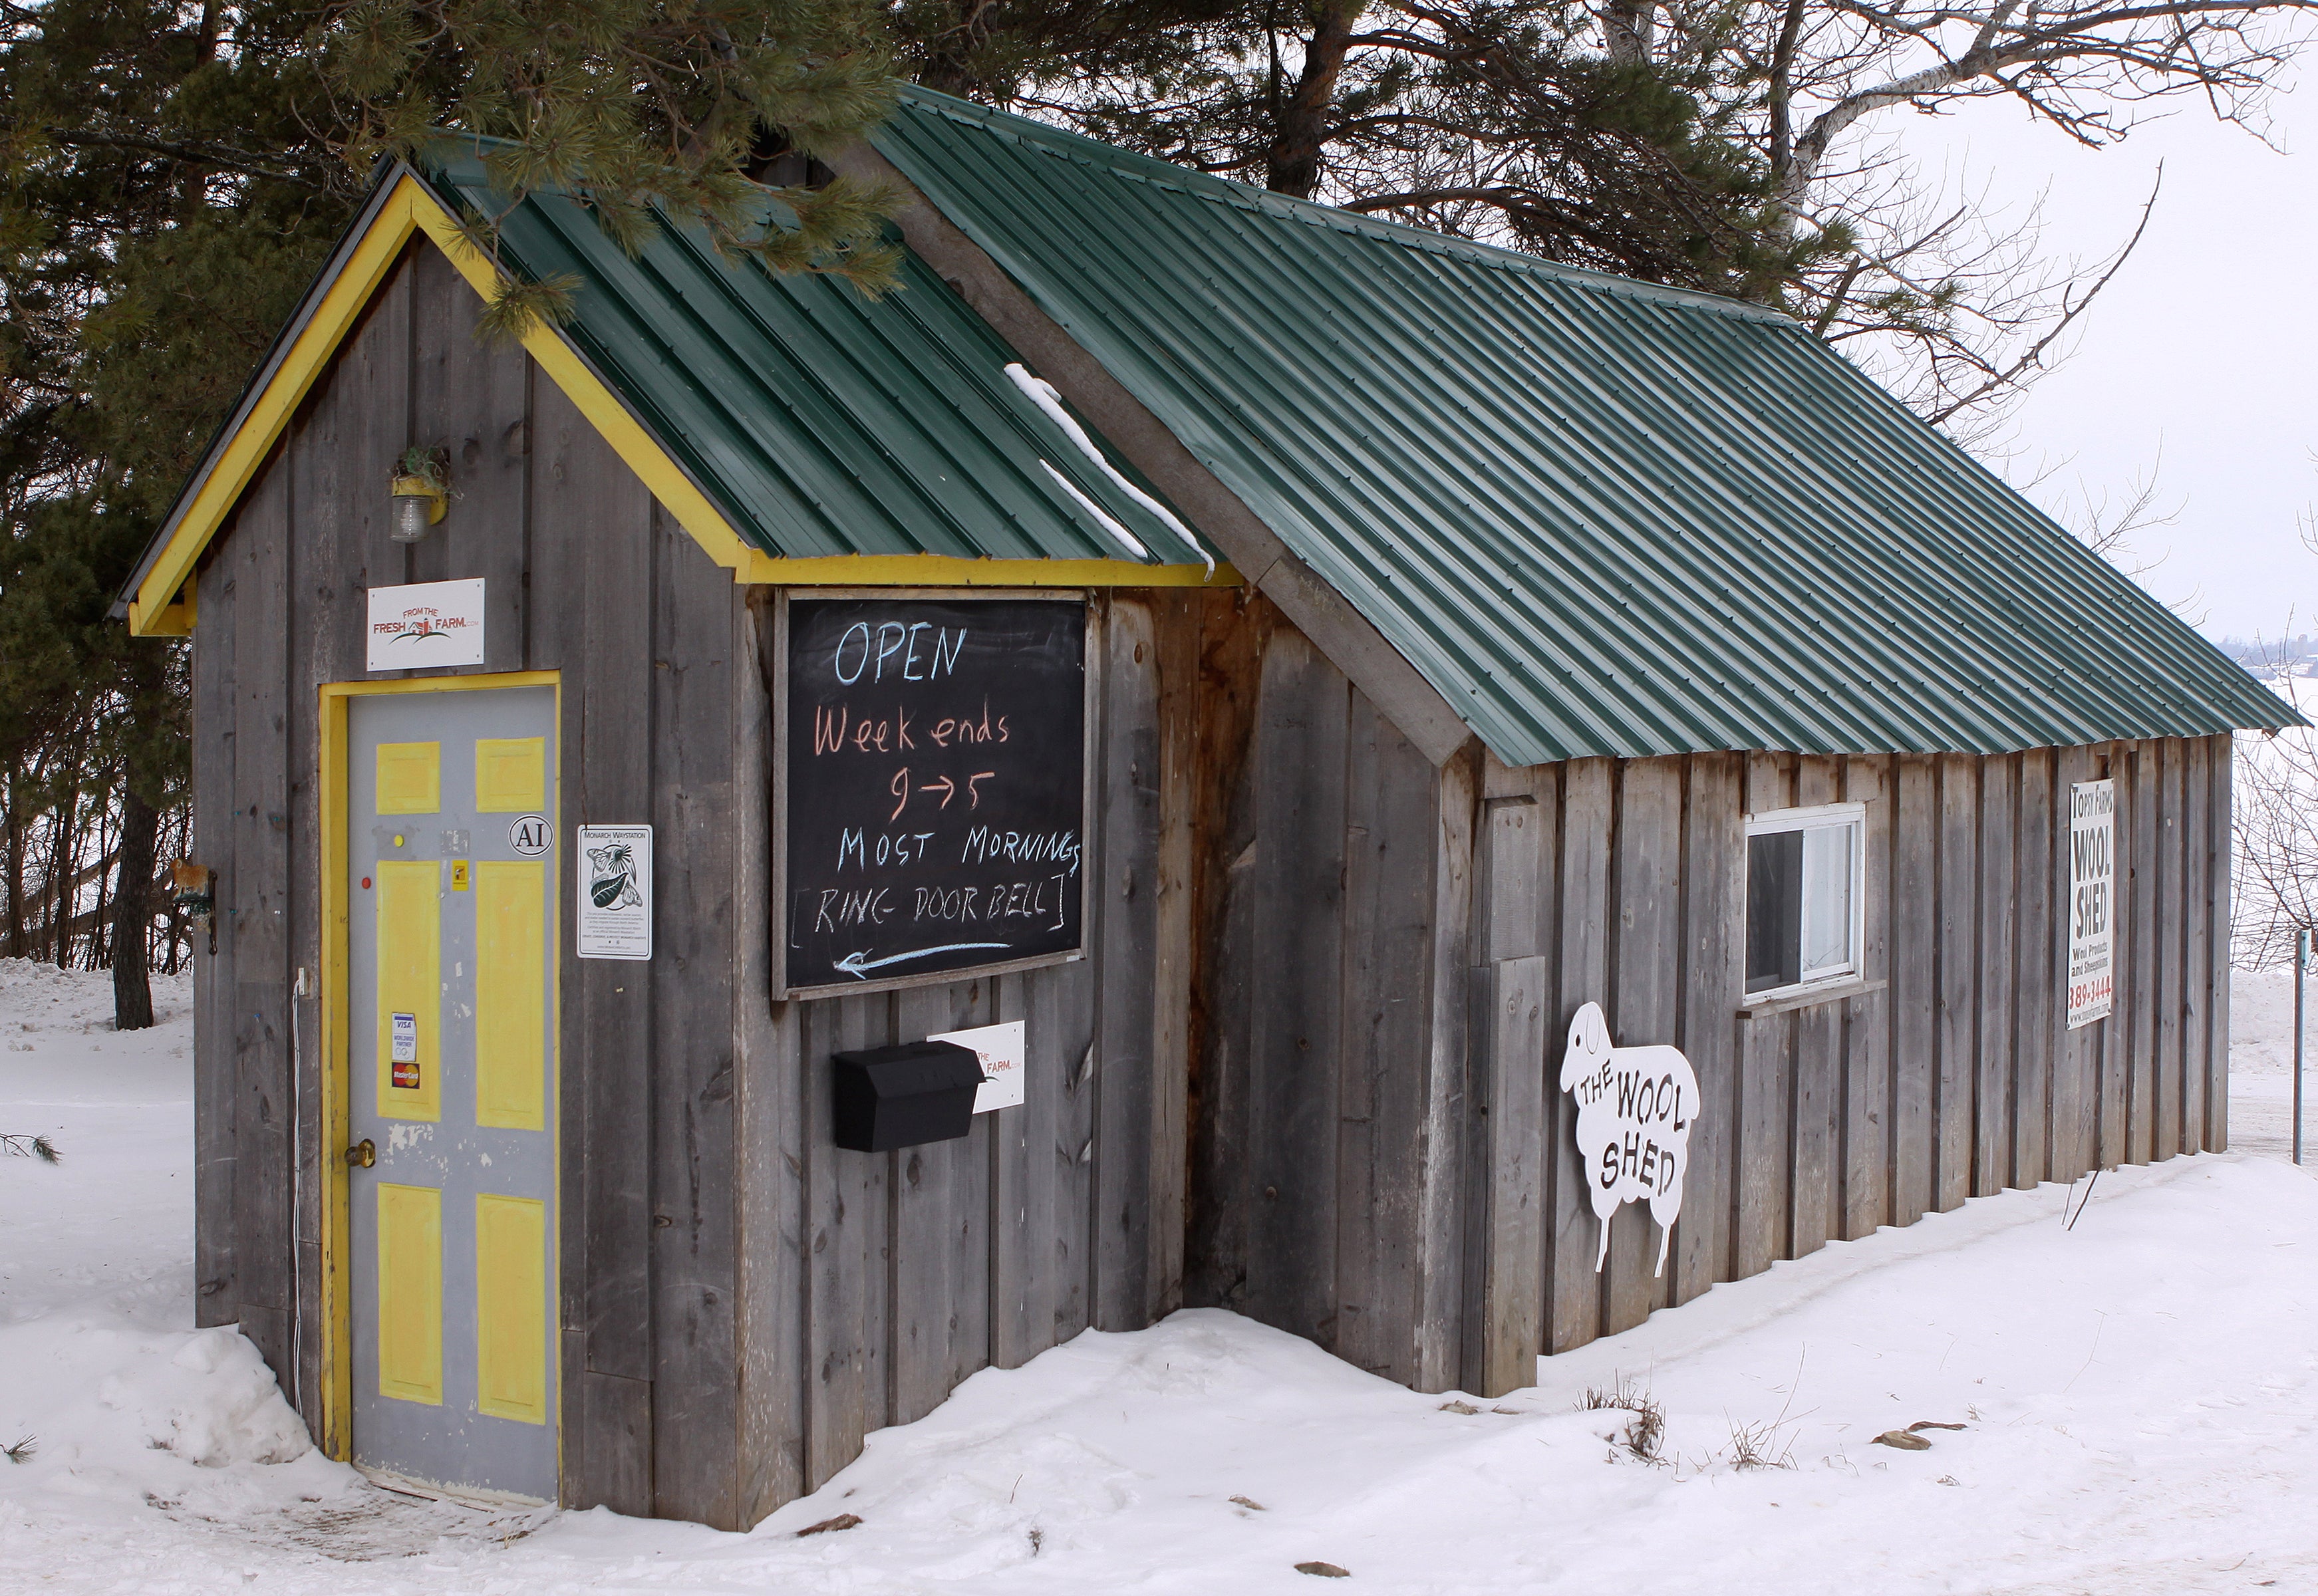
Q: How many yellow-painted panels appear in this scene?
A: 6